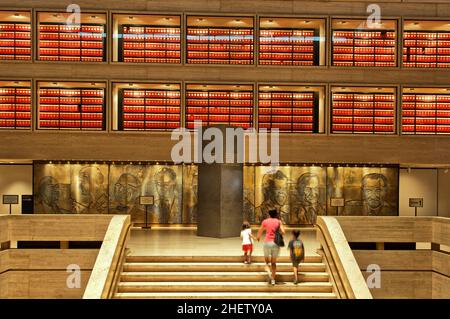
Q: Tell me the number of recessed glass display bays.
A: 14